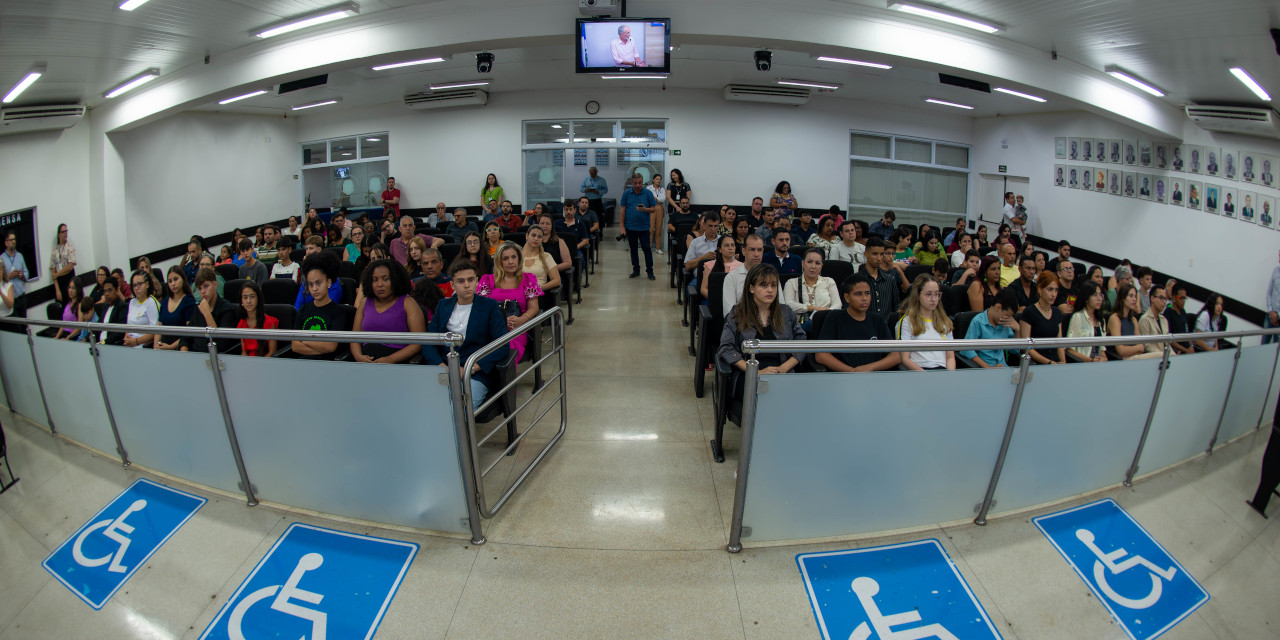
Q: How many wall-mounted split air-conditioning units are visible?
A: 4